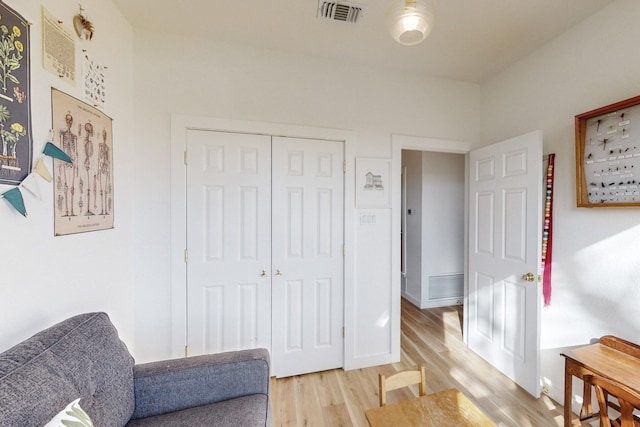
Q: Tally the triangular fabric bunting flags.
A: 4